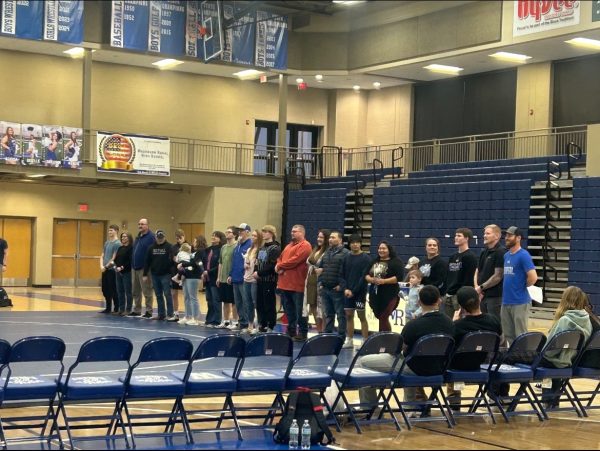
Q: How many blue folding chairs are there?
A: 13